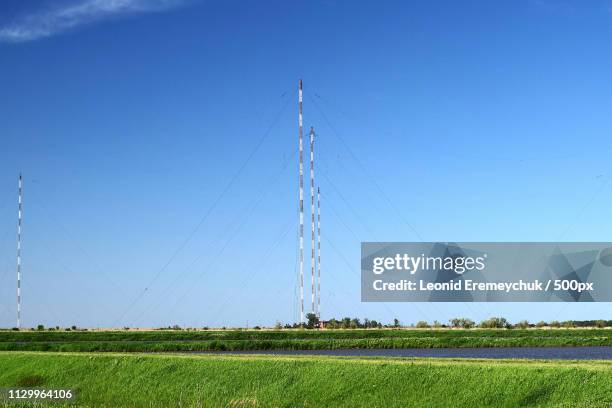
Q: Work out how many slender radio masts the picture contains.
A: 4